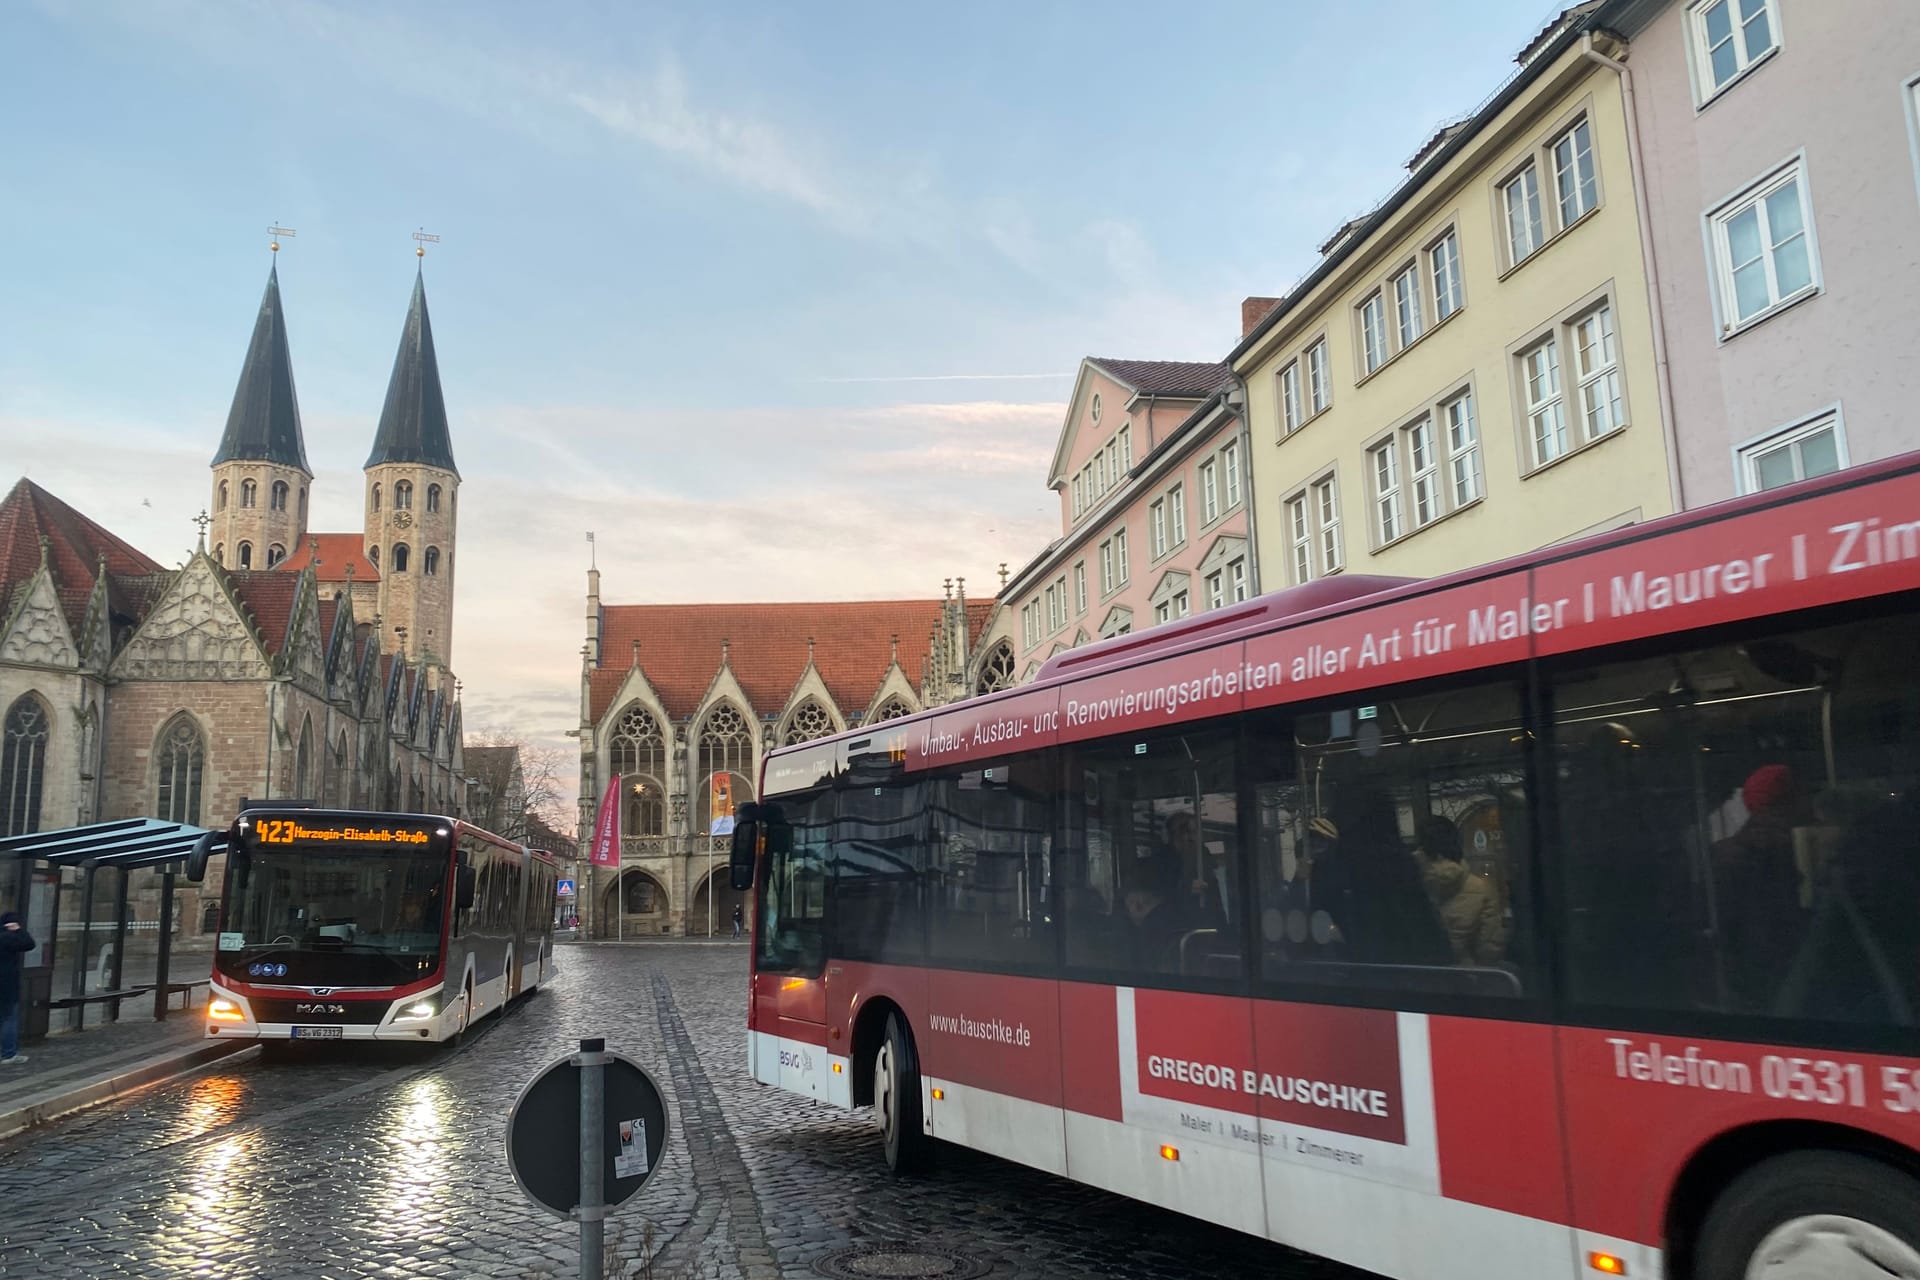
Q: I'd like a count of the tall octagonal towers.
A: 2